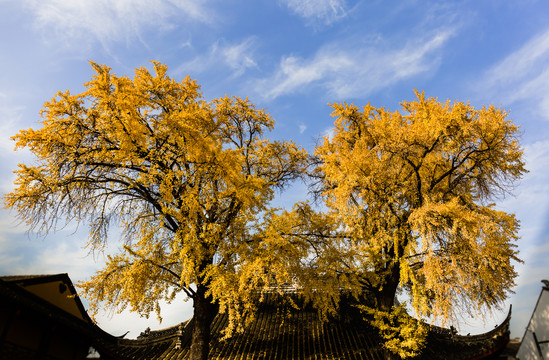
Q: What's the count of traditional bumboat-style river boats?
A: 0